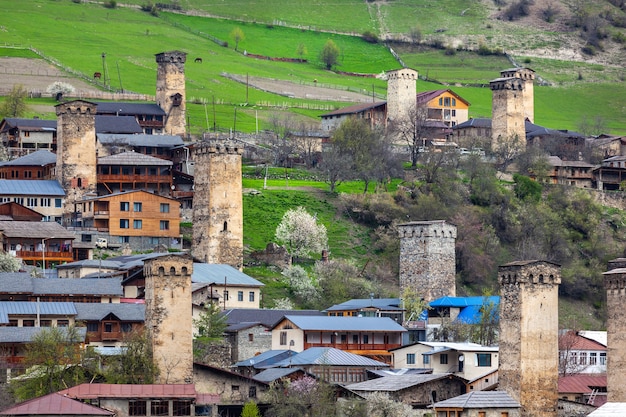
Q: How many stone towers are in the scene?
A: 10